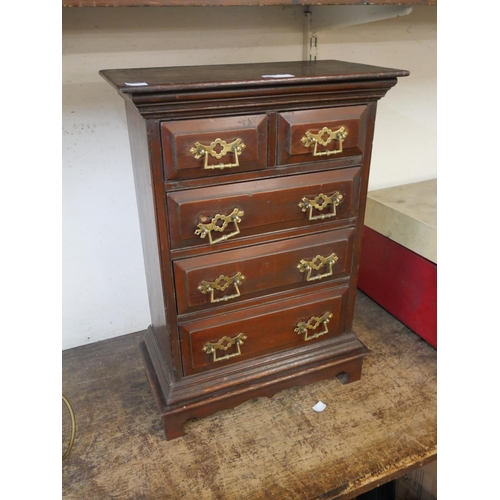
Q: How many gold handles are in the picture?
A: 8